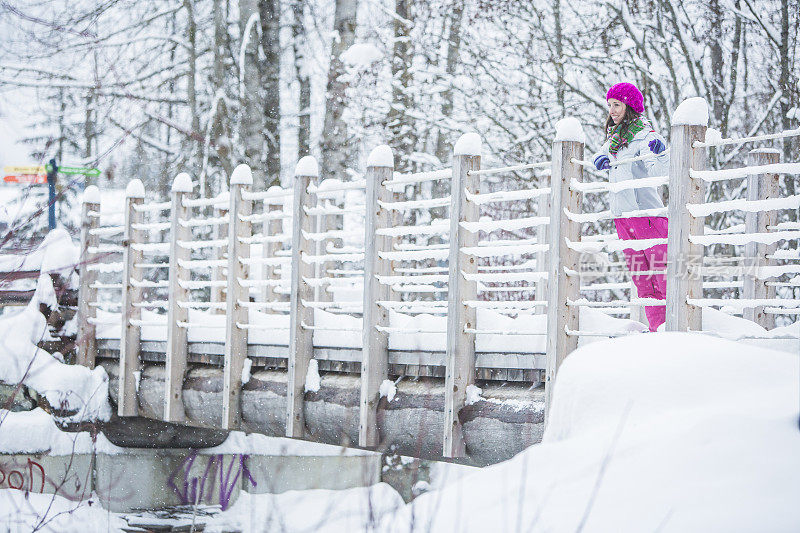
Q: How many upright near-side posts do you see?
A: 9